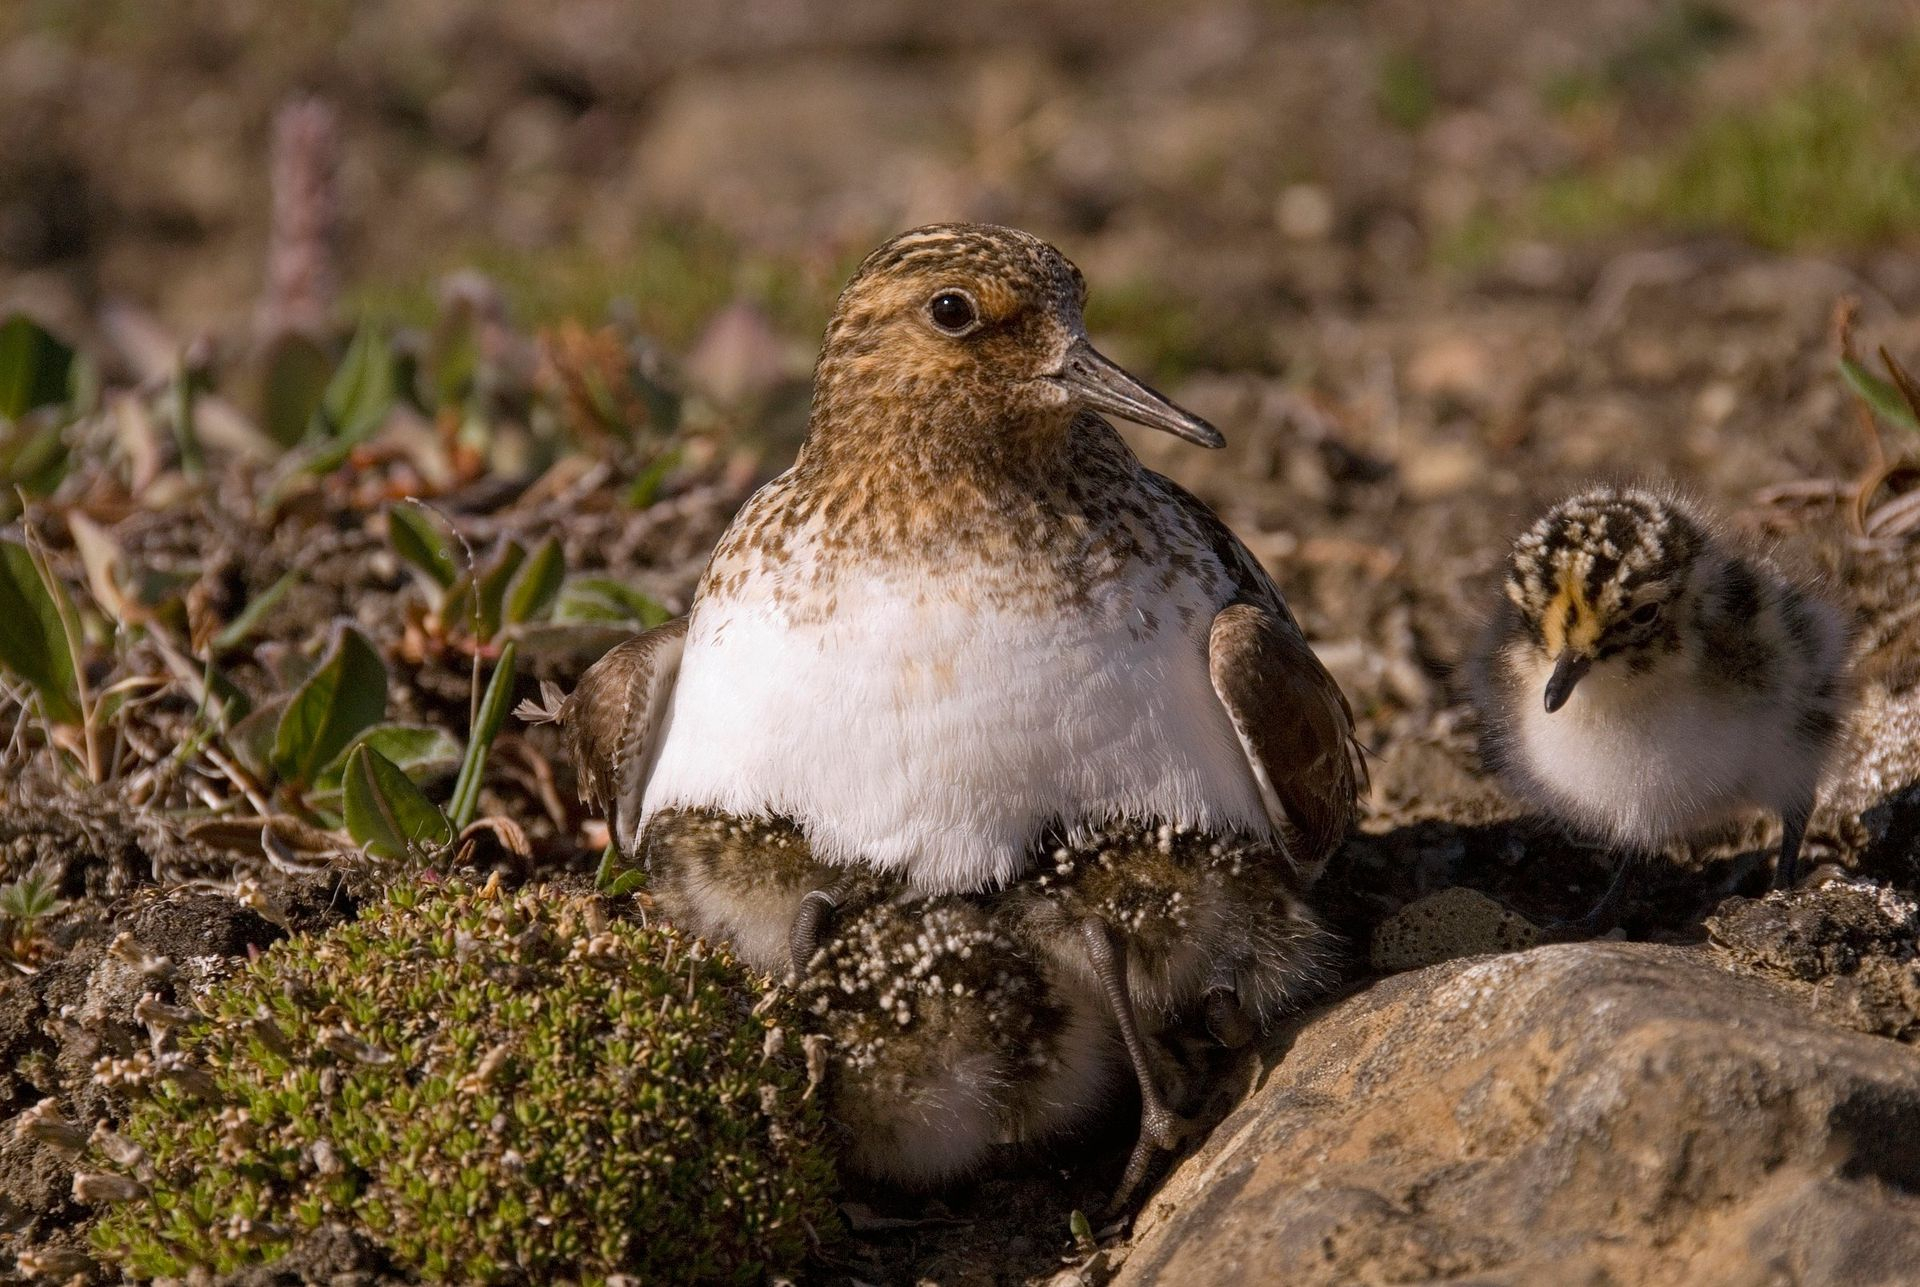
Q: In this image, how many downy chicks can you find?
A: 4